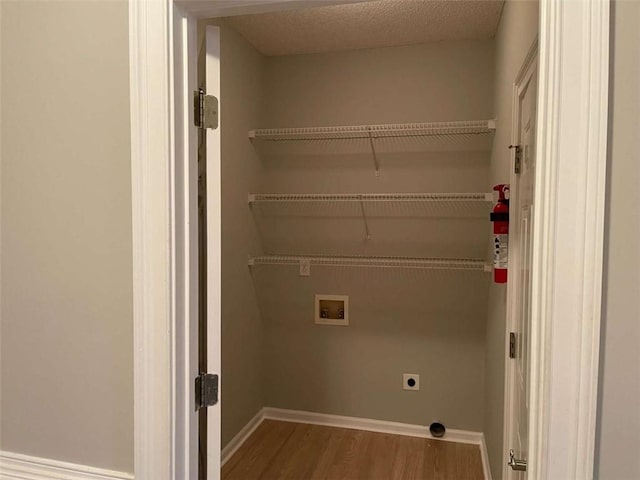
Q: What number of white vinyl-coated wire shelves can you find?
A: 3